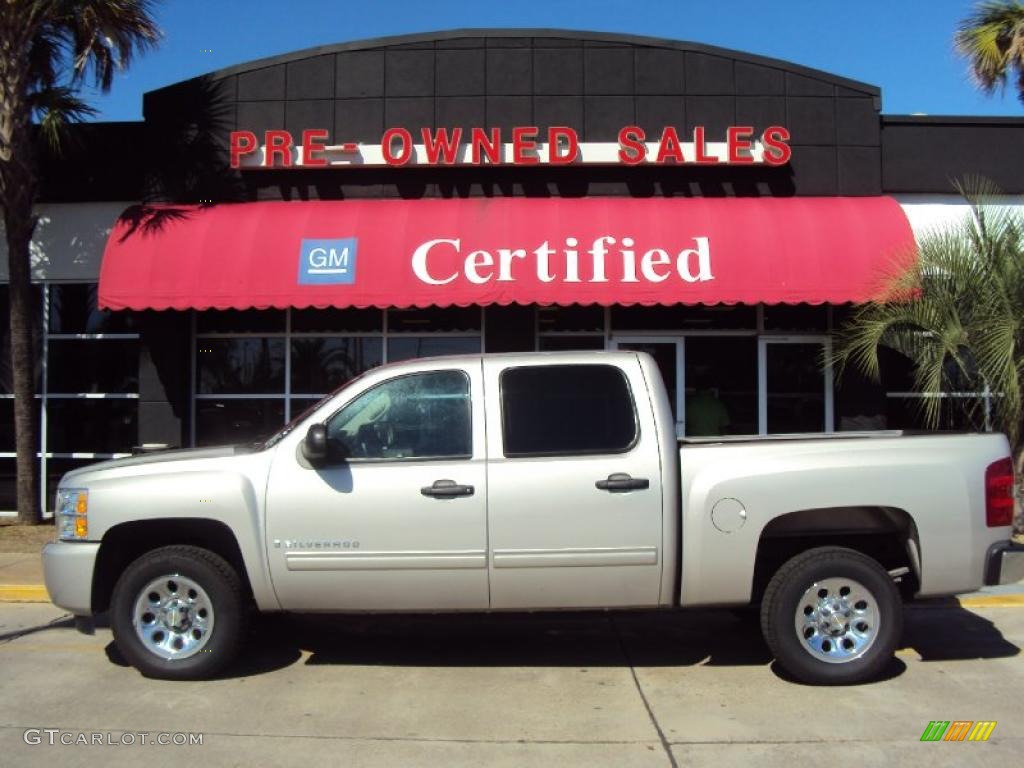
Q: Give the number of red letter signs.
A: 1